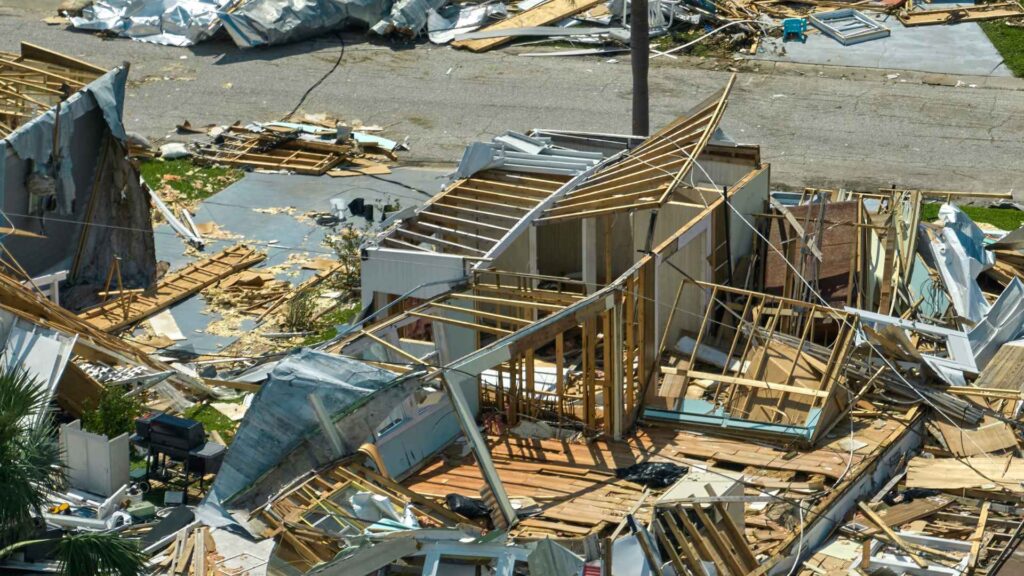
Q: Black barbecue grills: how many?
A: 1